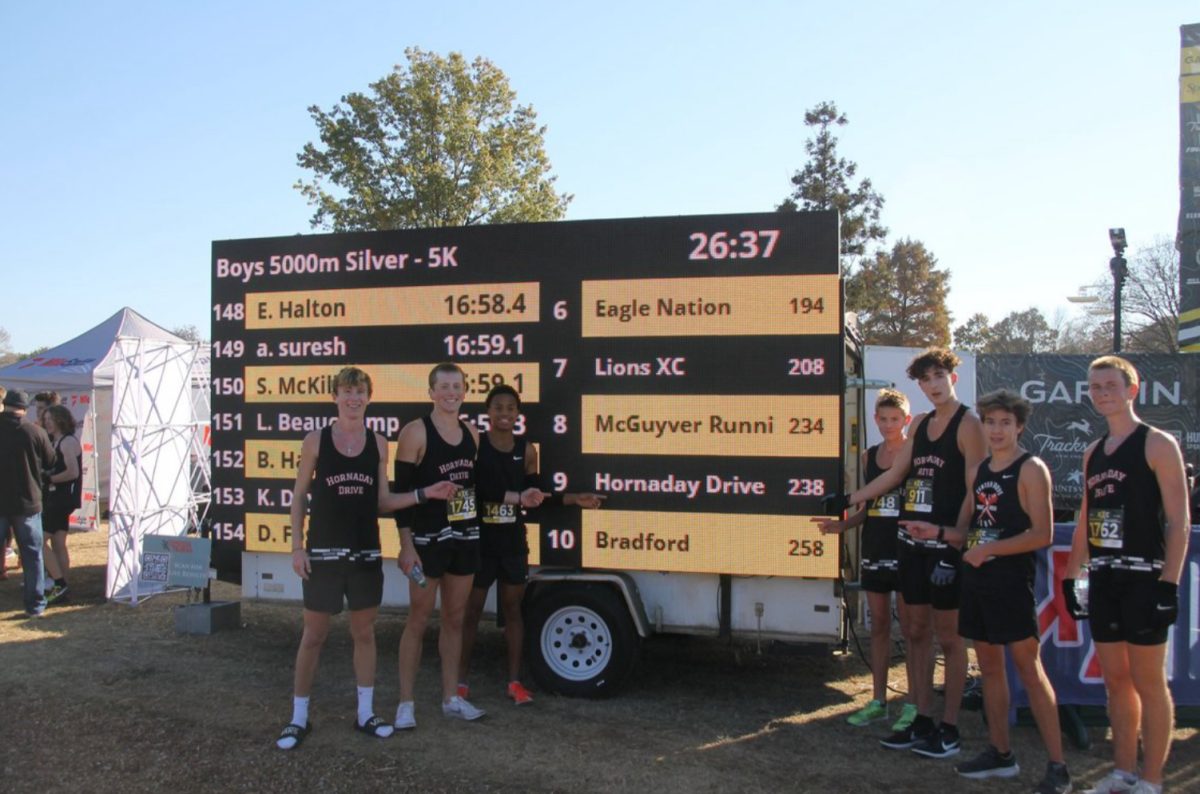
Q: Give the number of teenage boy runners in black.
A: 7